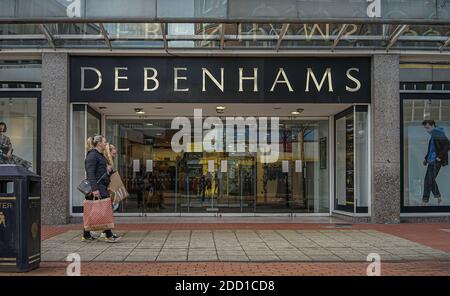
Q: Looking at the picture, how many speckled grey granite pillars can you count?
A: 2